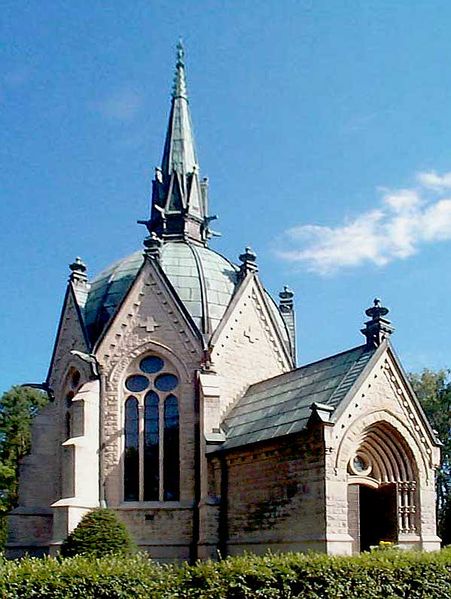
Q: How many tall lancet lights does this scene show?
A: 3